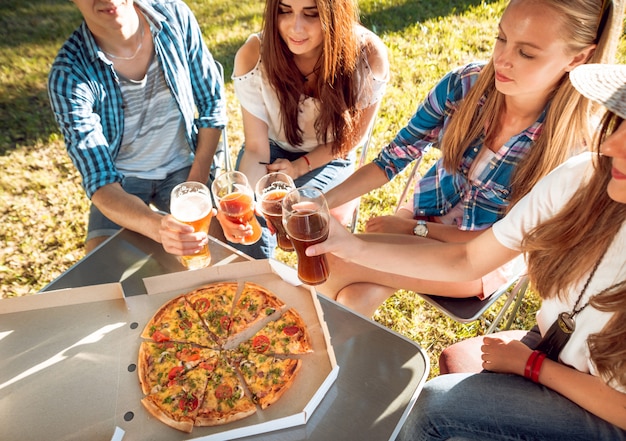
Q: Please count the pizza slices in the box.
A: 8